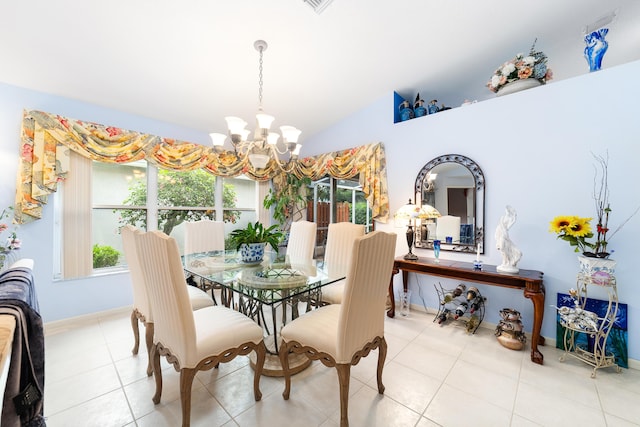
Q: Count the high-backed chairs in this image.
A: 6